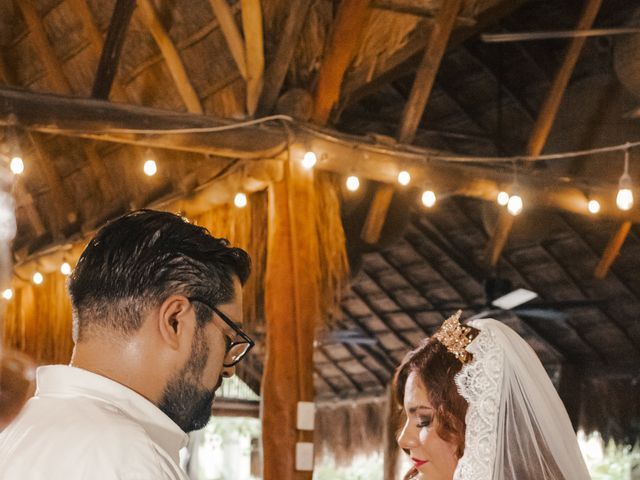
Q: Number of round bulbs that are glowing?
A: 14